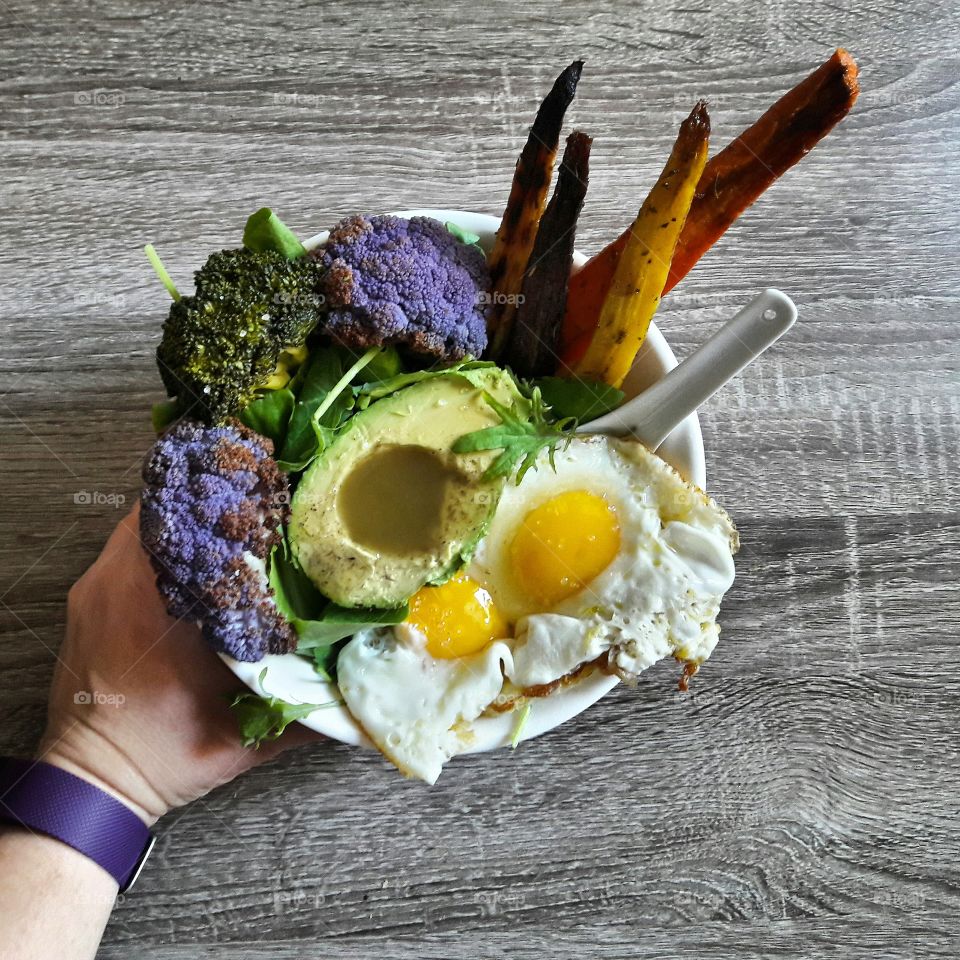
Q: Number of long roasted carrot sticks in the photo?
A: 4